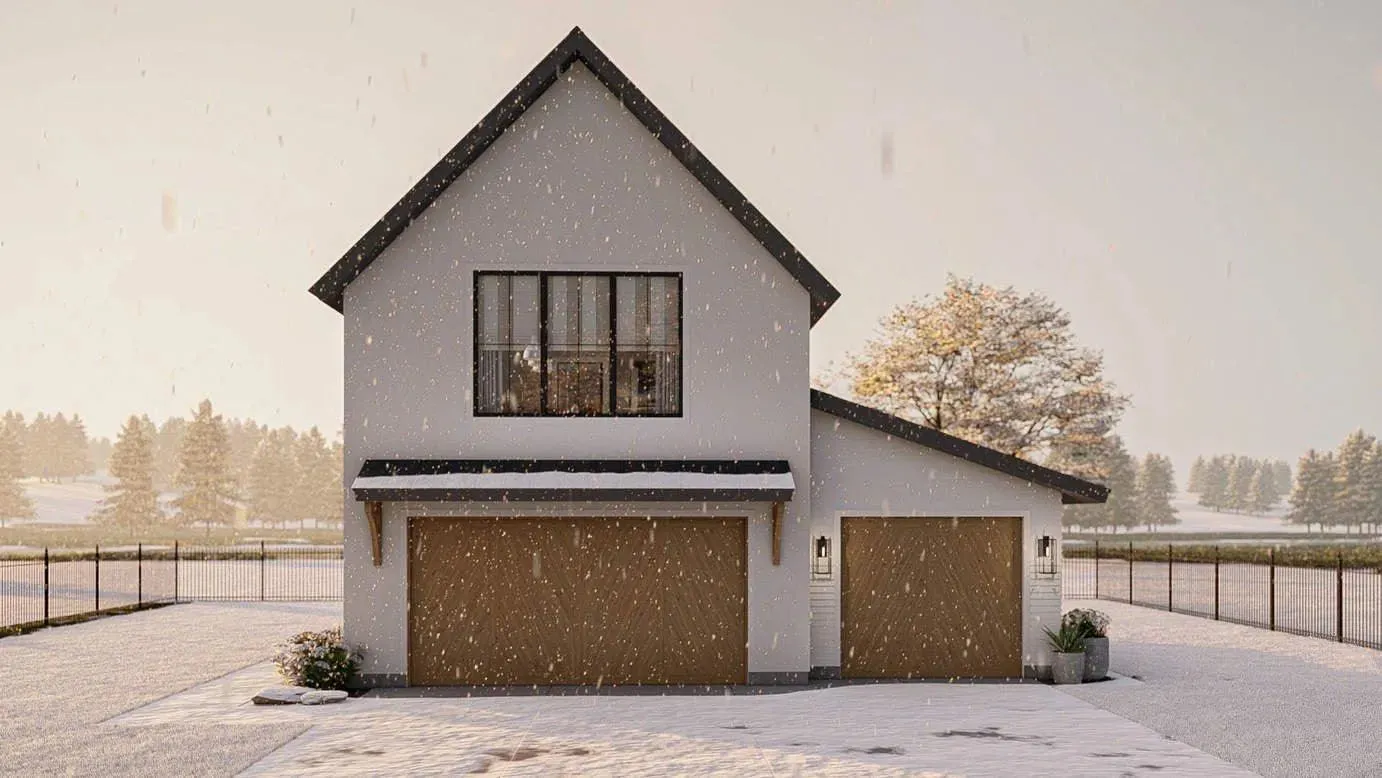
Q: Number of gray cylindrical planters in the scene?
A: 2